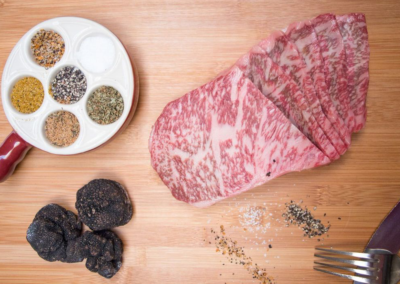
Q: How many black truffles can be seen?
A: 3